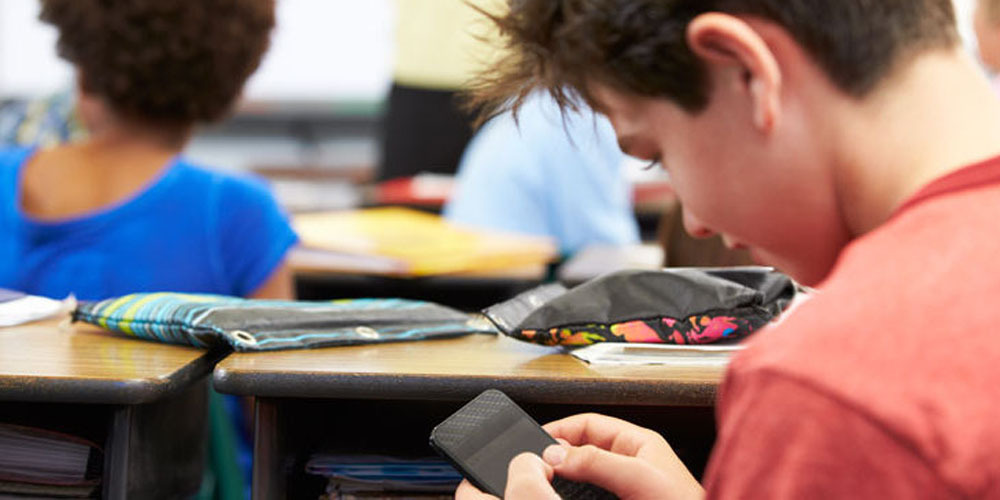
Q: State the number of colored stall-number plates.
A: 0